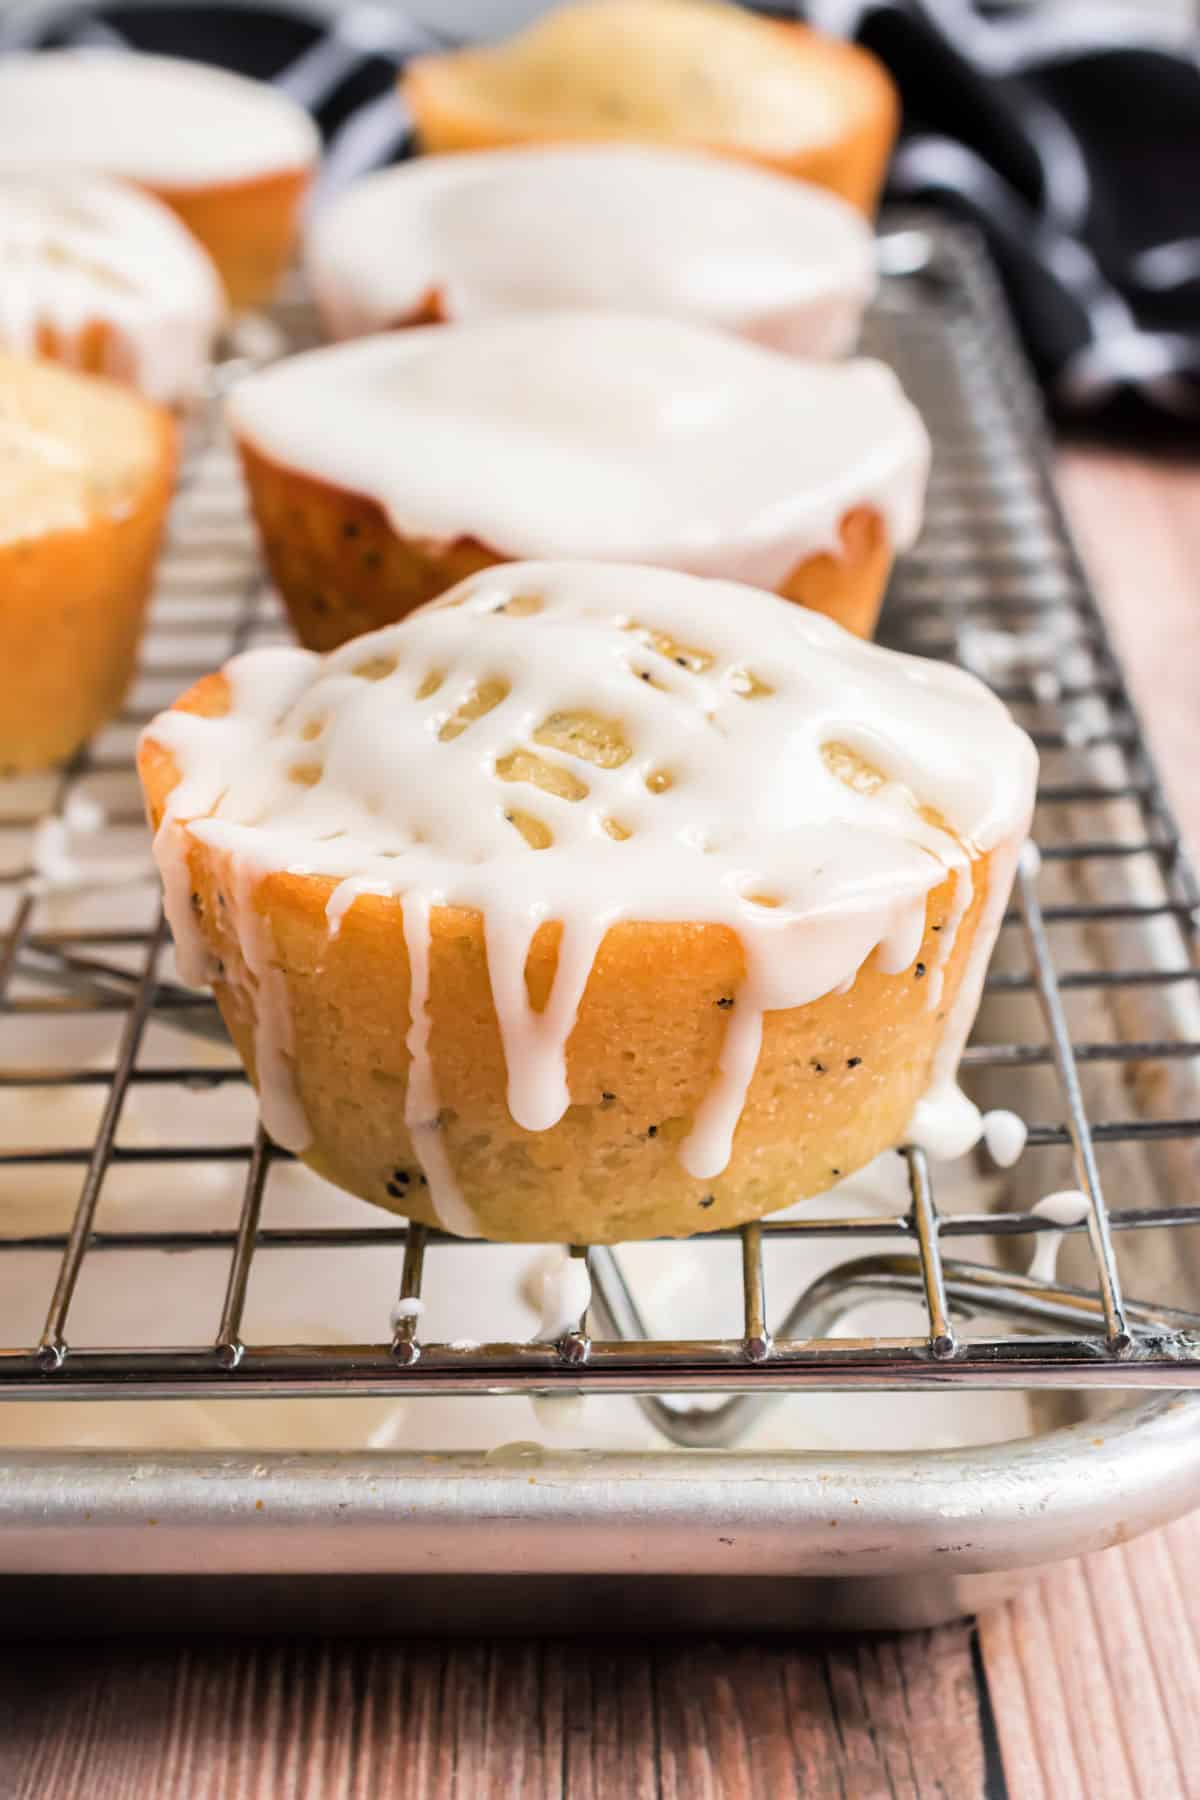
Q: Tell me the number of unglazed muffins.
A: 2